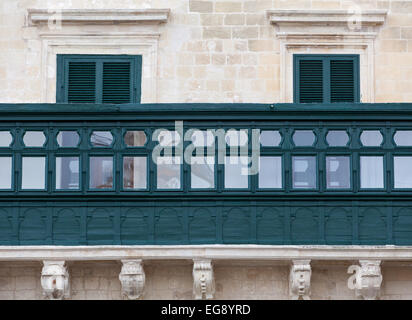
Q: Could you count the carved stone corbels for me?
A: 5